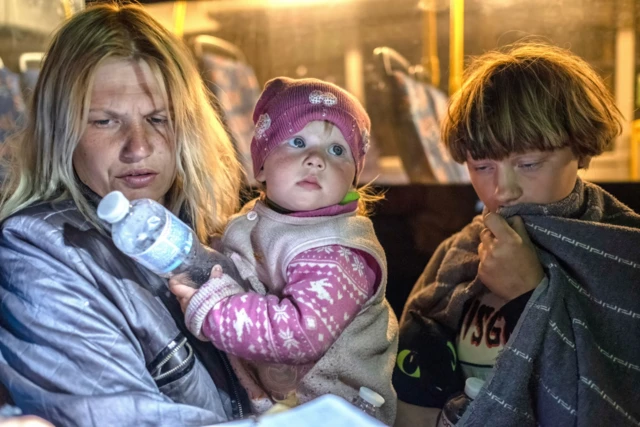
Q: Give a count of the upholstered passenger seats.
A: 4